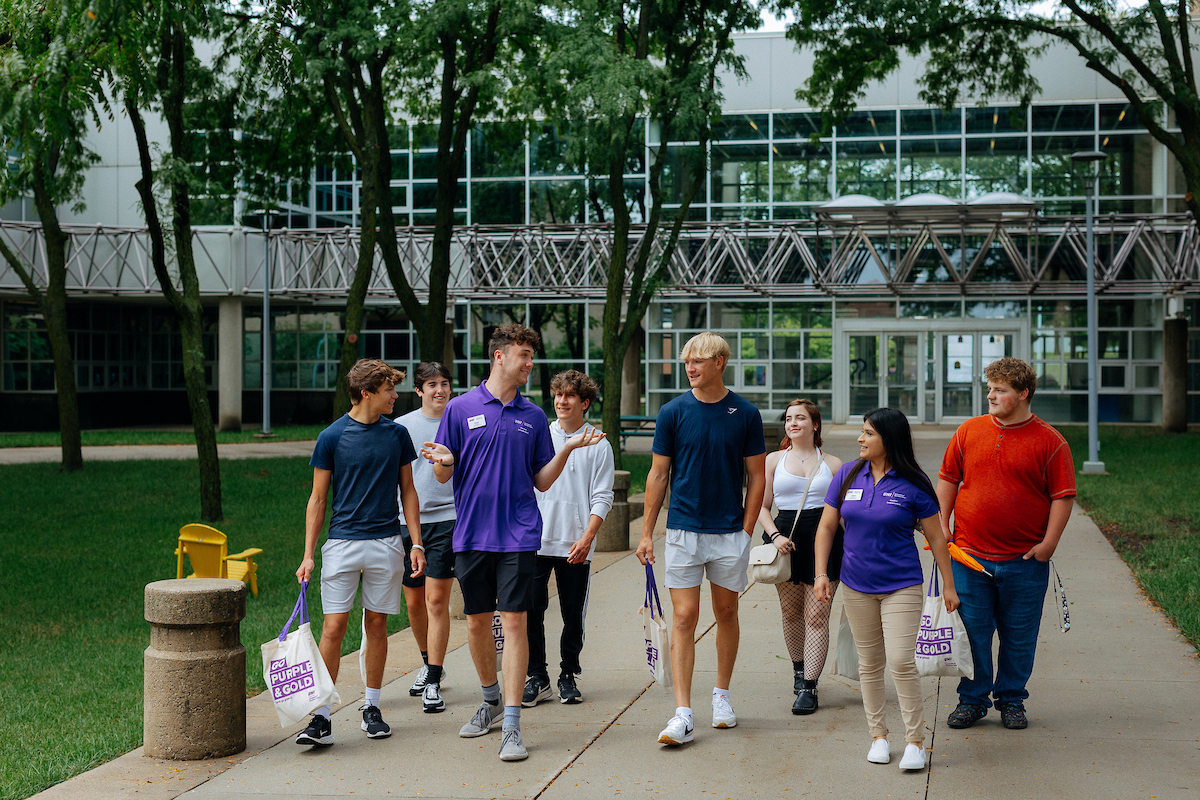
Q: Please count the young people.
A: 8